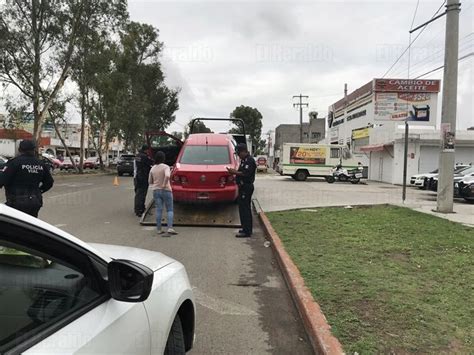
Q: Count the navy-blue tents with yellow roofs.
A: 0